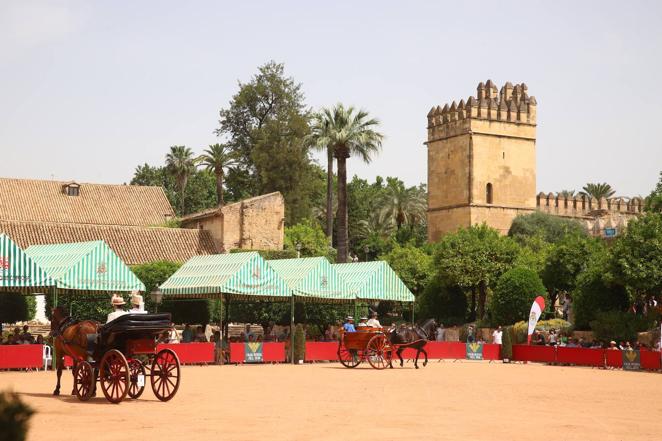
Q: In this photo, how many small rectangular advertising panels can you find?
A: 3